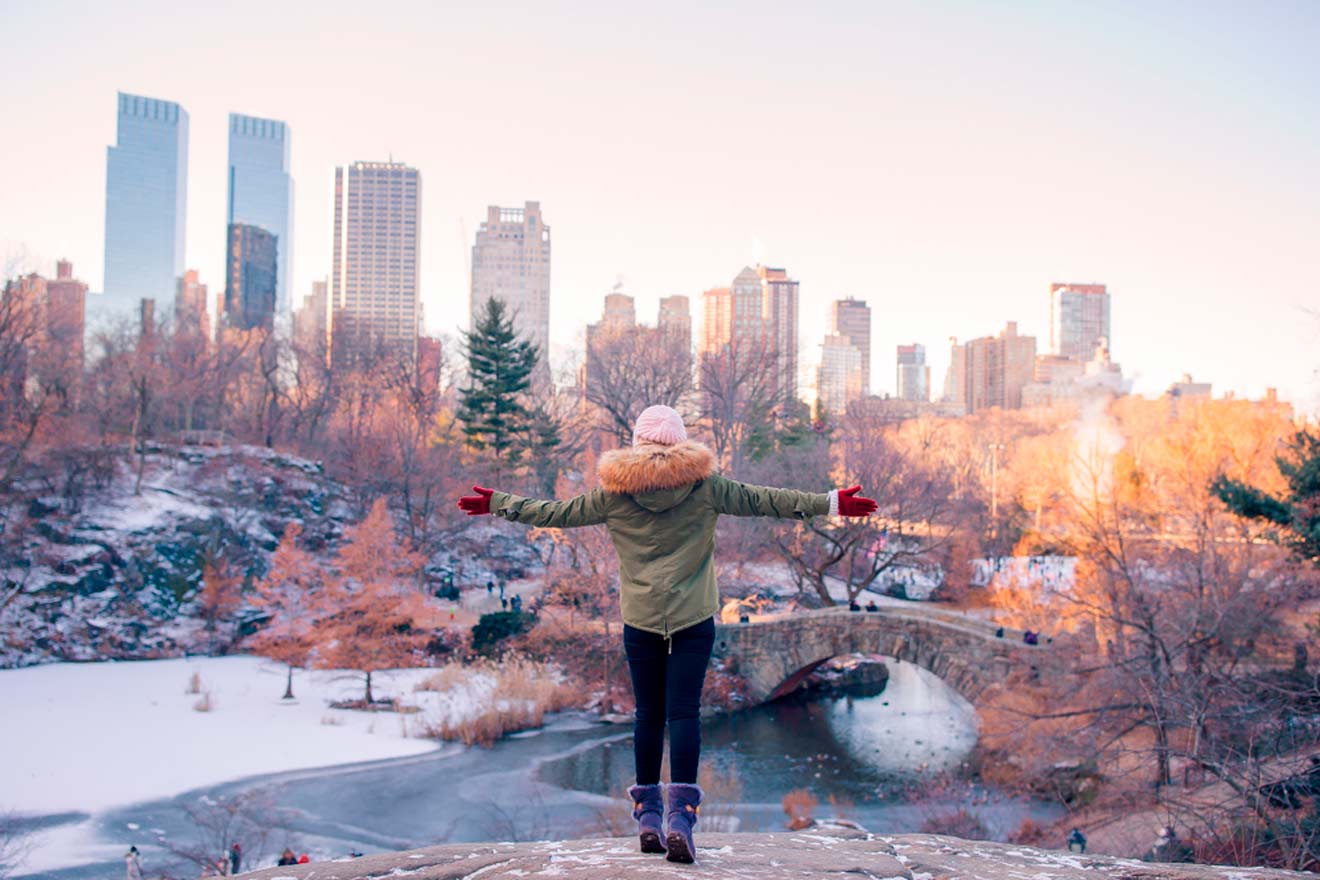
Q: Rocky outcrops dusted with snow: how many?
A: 2